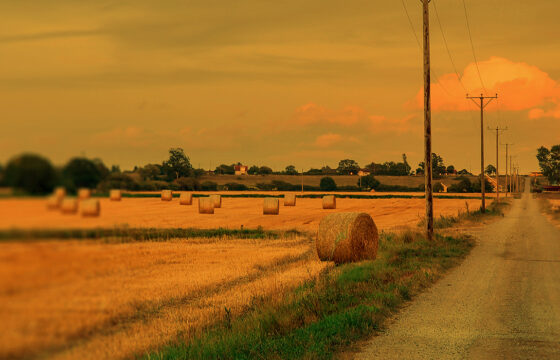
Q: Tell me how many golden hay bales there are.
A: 14